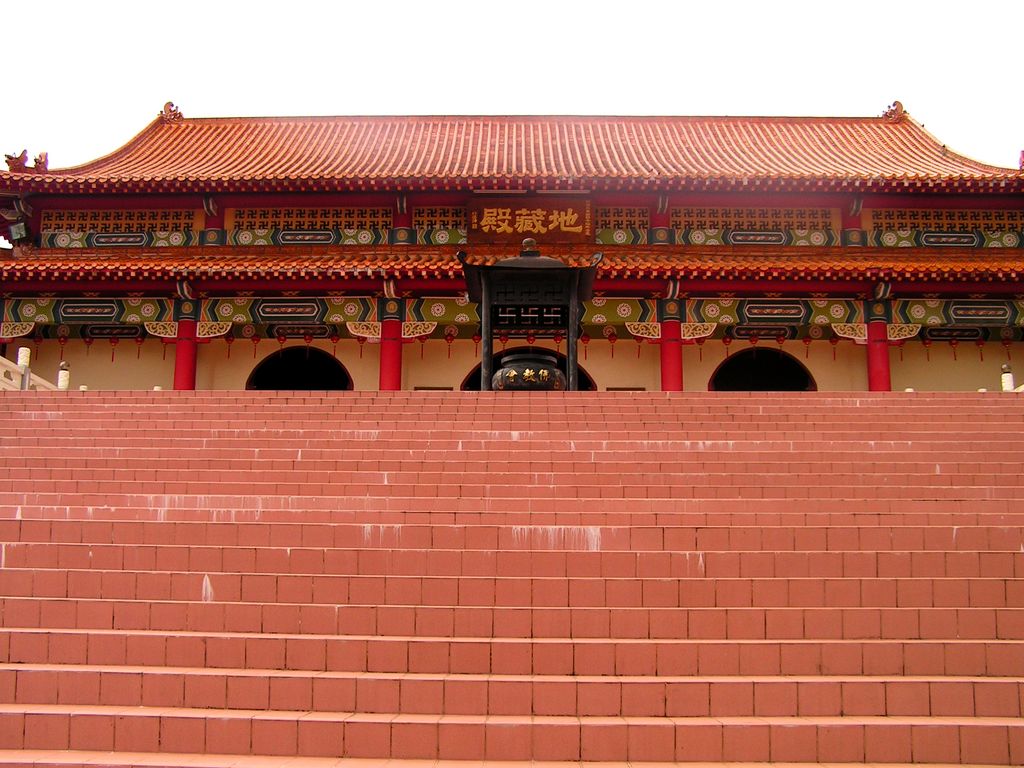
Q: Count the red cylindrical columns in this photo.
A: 4